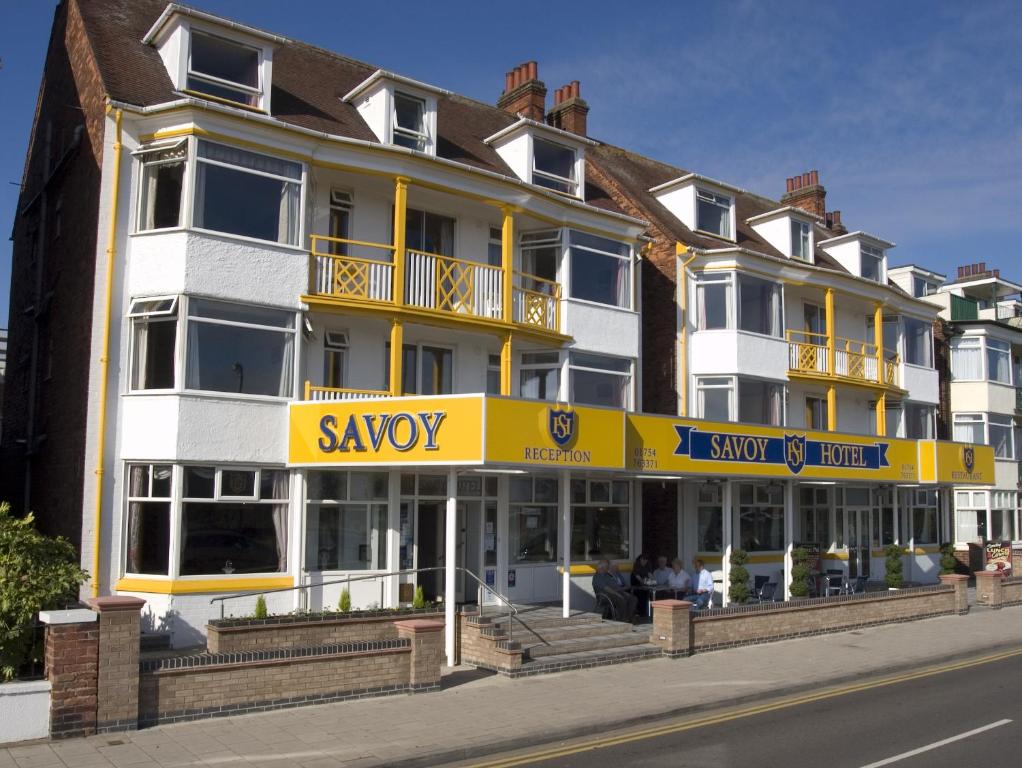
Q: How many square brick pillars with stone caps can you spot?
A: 6